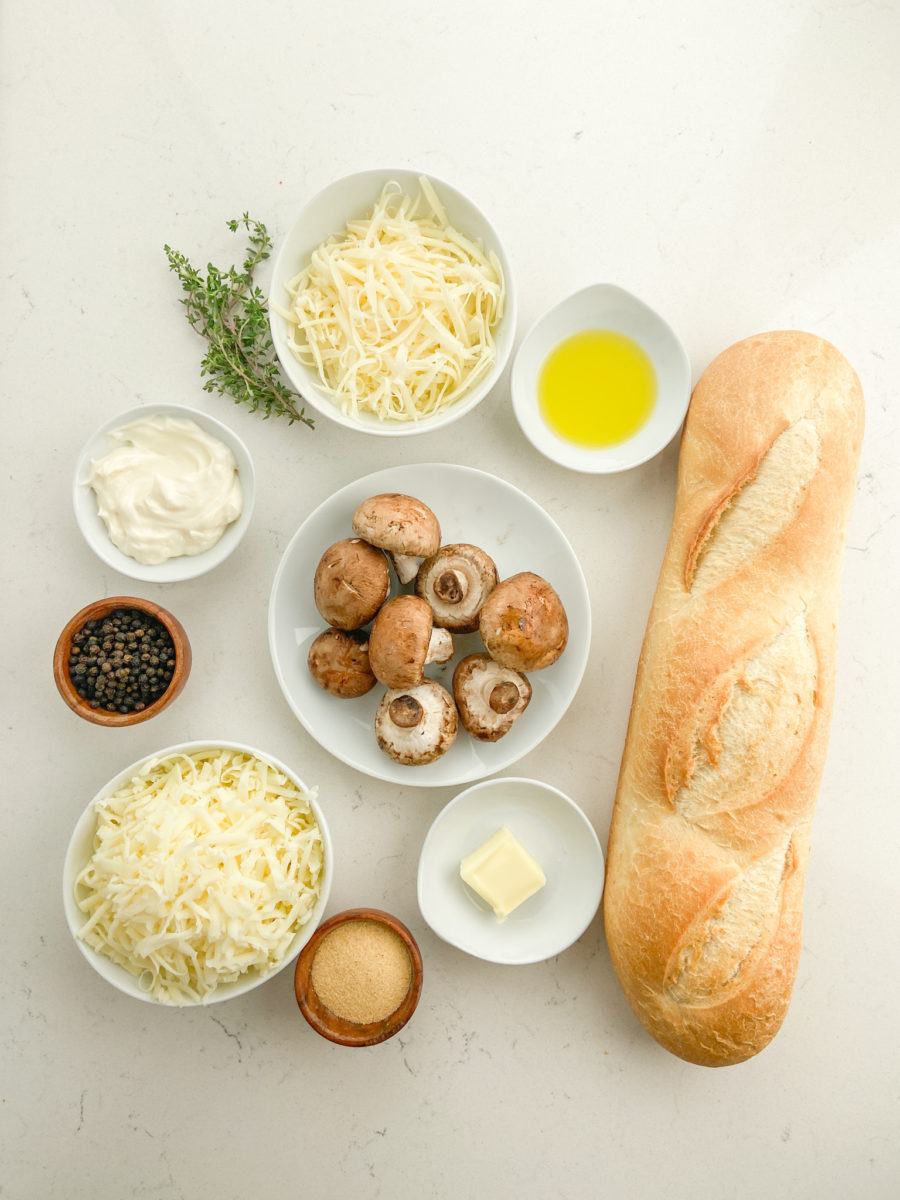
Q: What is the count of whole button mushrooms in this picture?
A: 8